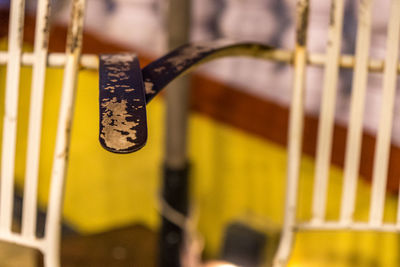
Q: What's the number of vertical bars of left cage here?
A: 3